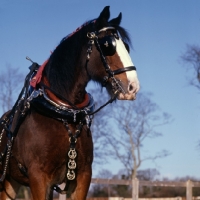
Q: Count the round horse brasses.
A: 3